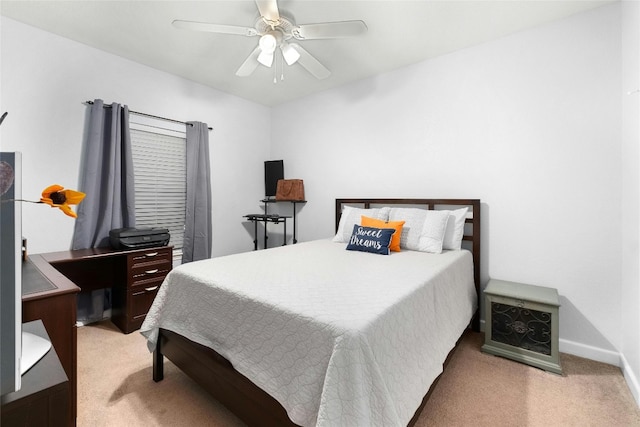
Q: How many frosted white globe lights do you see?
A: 3